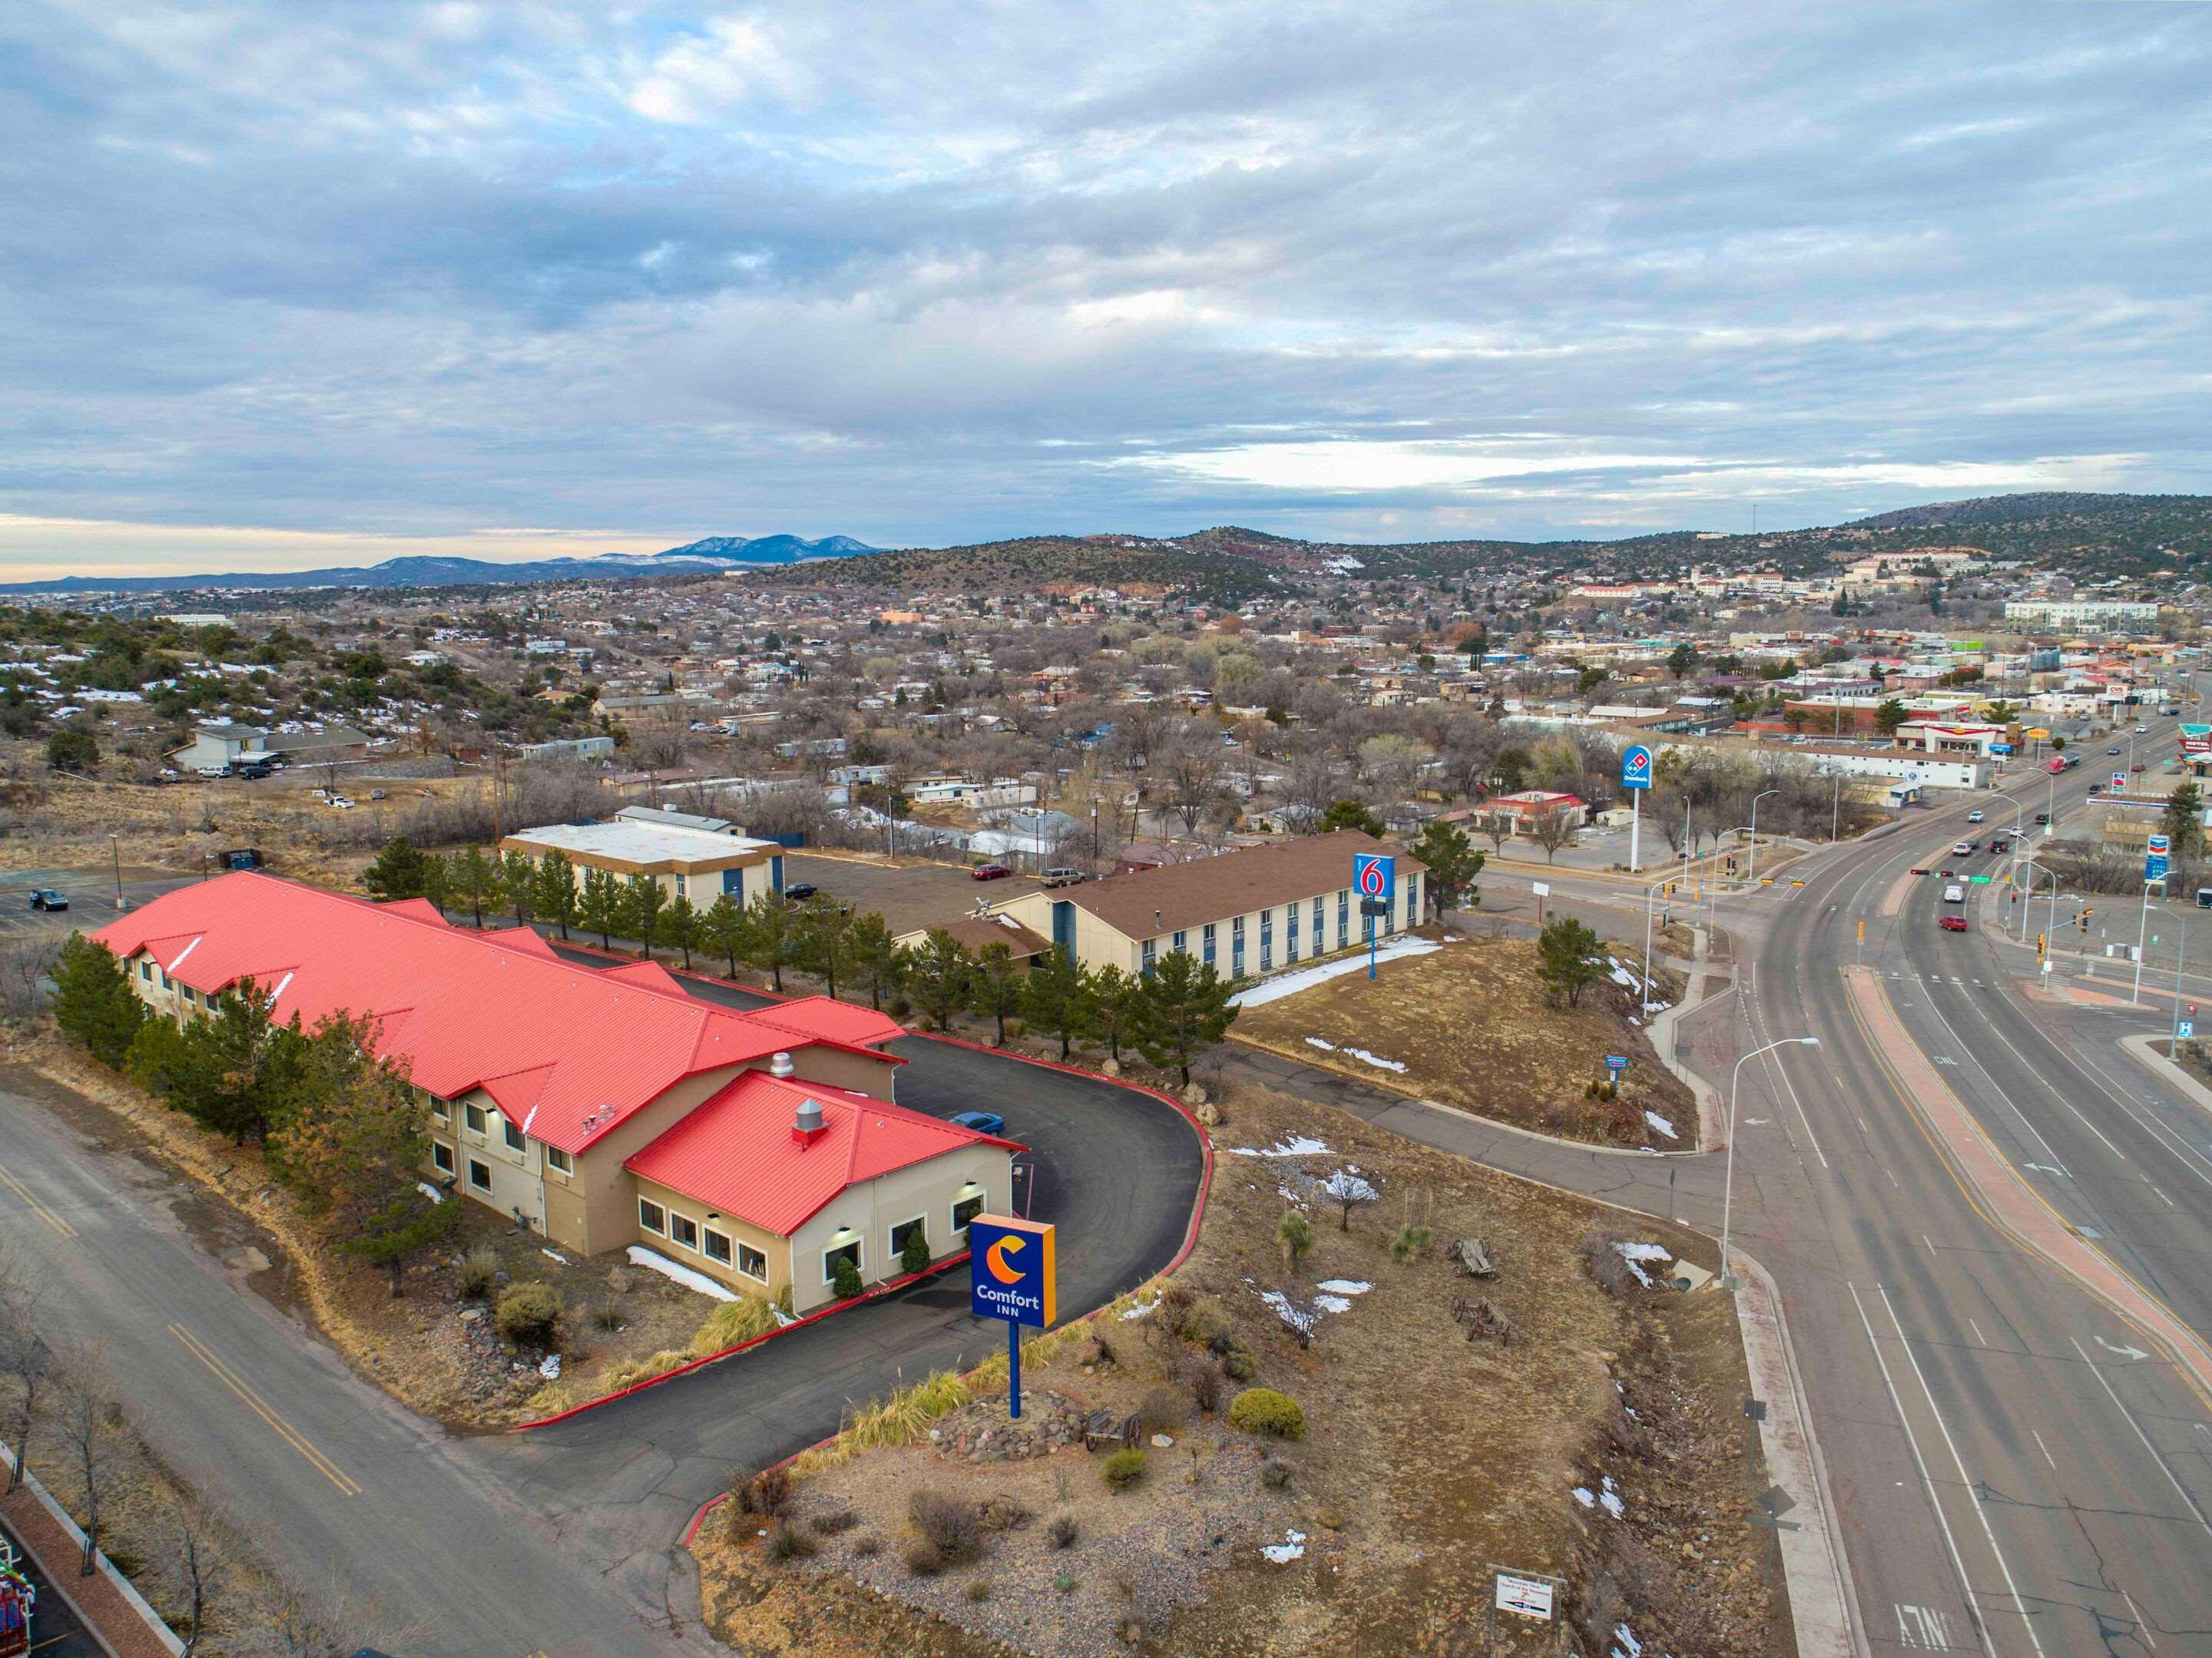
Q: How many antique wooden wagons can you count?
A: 3